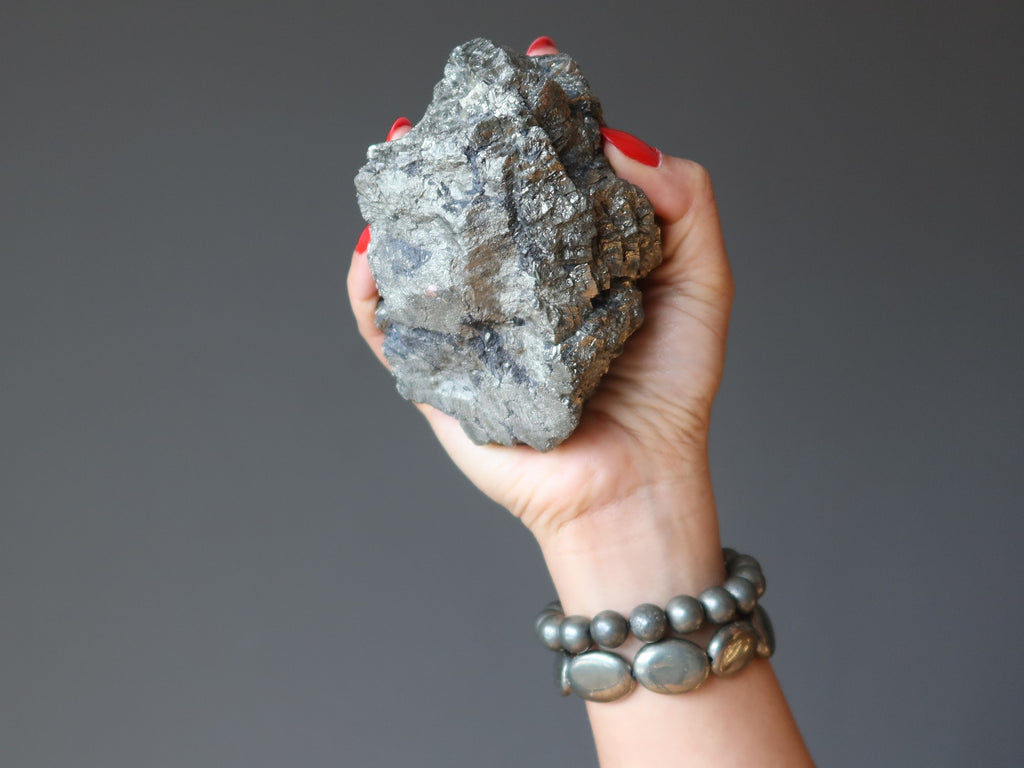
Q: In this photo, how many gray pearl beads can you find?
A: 12